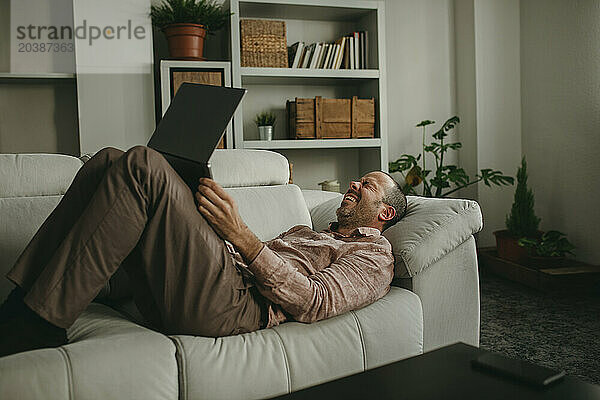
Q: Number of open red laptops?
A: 0